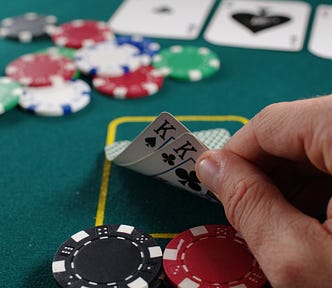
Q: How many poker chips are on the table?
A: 12